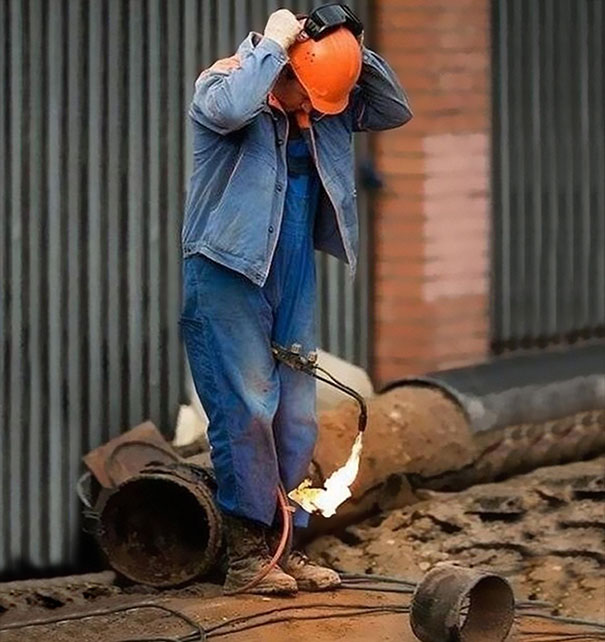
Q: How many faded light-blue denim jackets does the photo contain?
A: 1